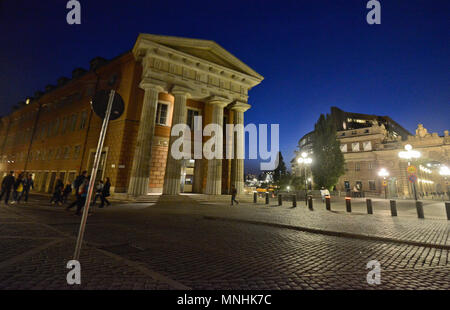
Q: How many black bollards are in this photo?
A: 11